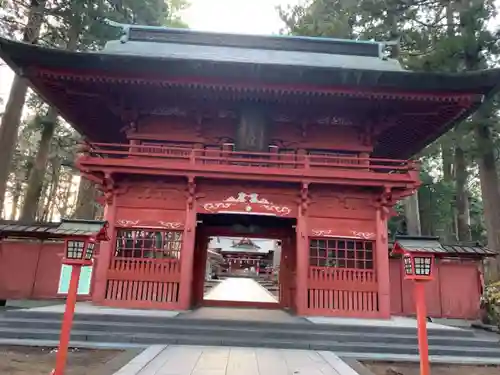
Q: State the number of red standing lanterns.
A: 2